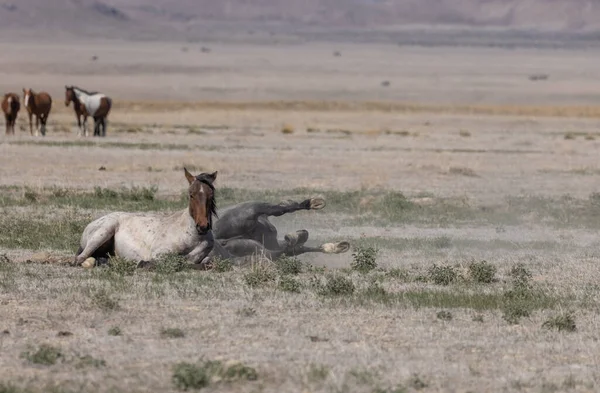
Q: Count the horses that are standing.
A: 3